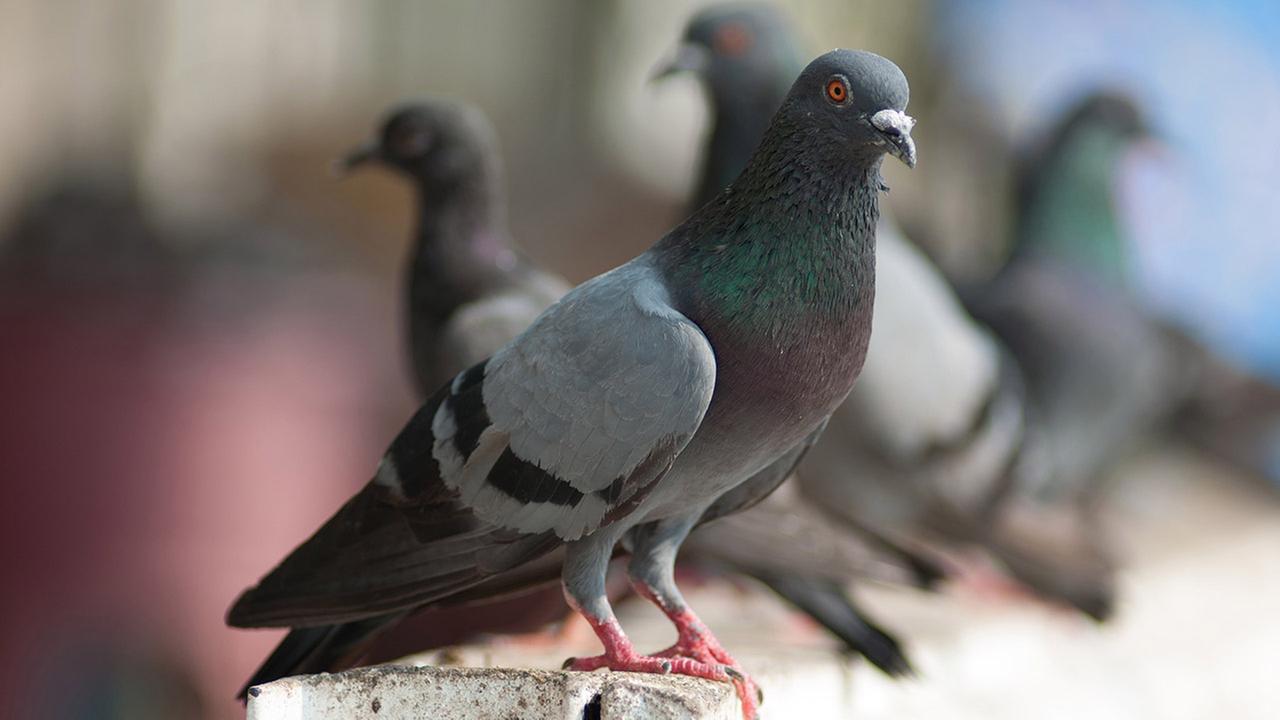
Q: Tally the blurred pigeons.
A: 3